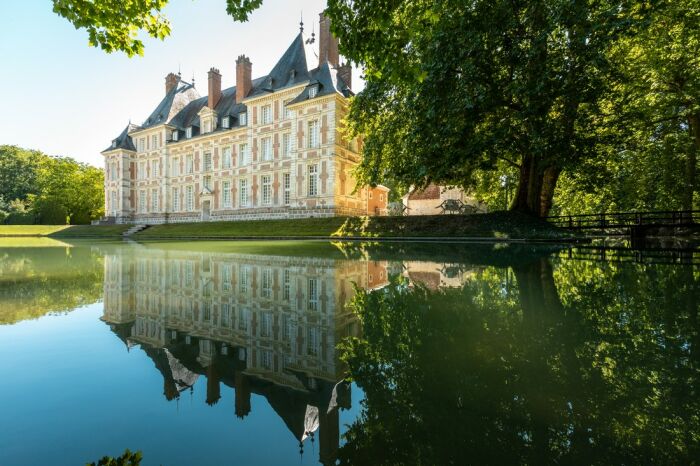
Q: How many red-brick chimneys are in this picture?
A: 5